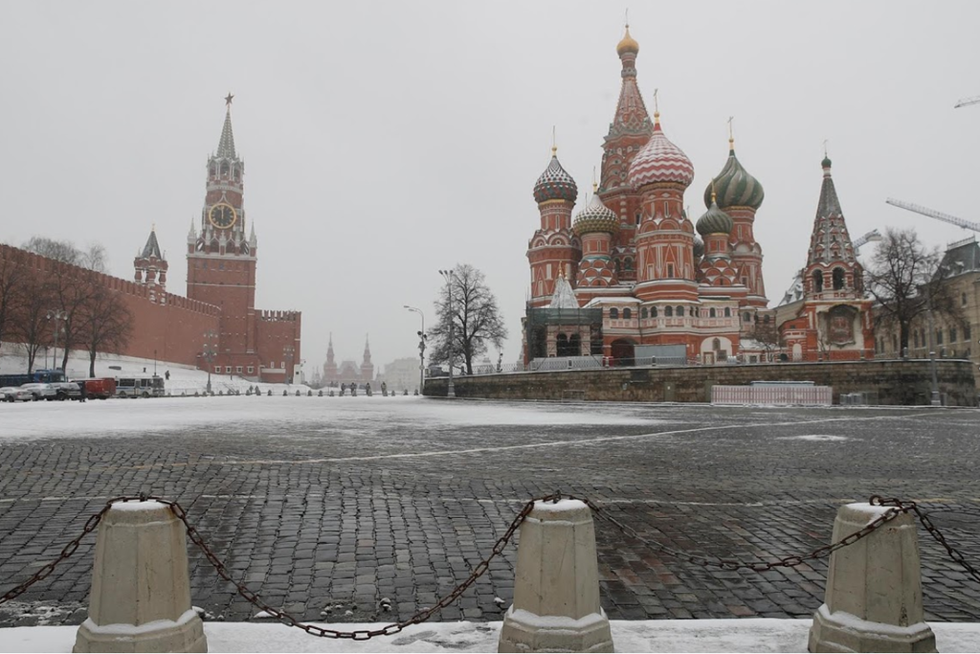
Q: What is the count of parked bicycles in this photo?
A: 0